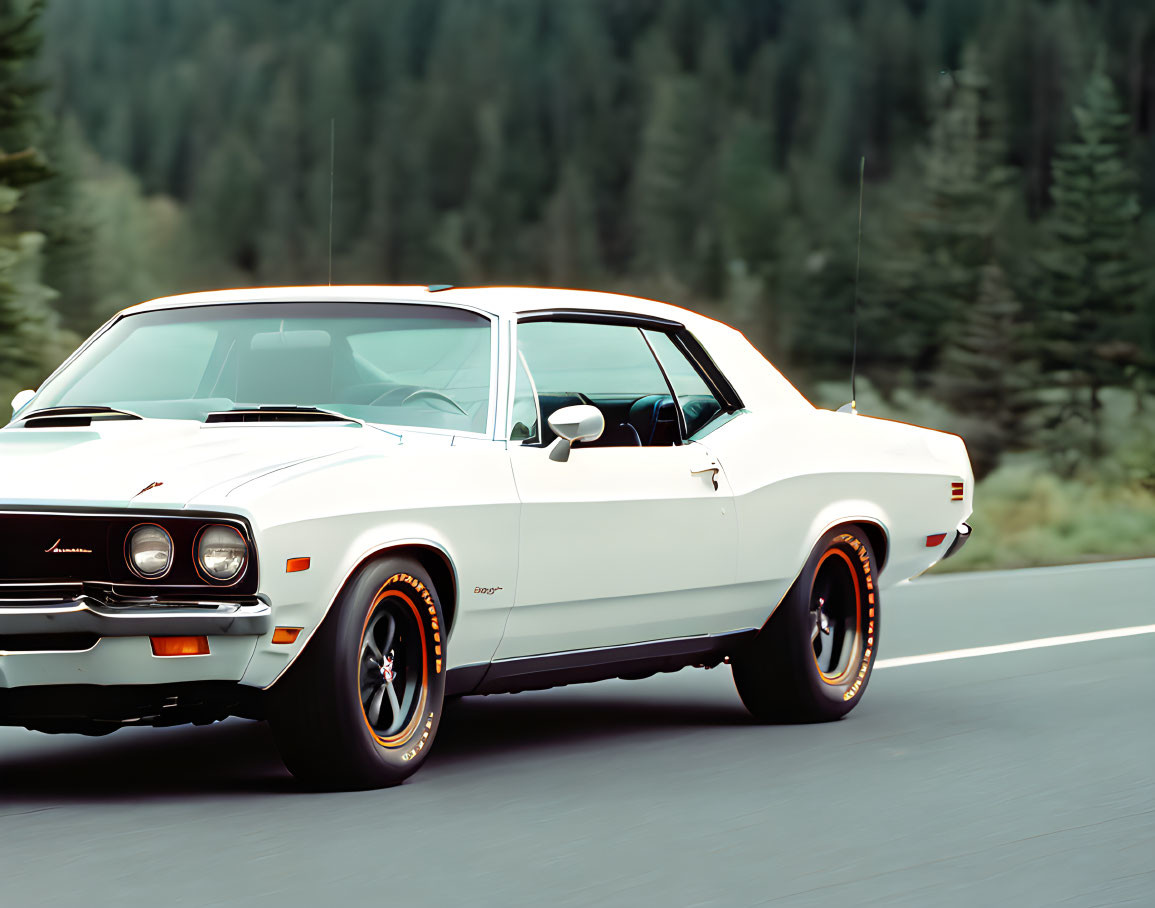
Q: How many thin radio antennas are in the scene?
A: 2